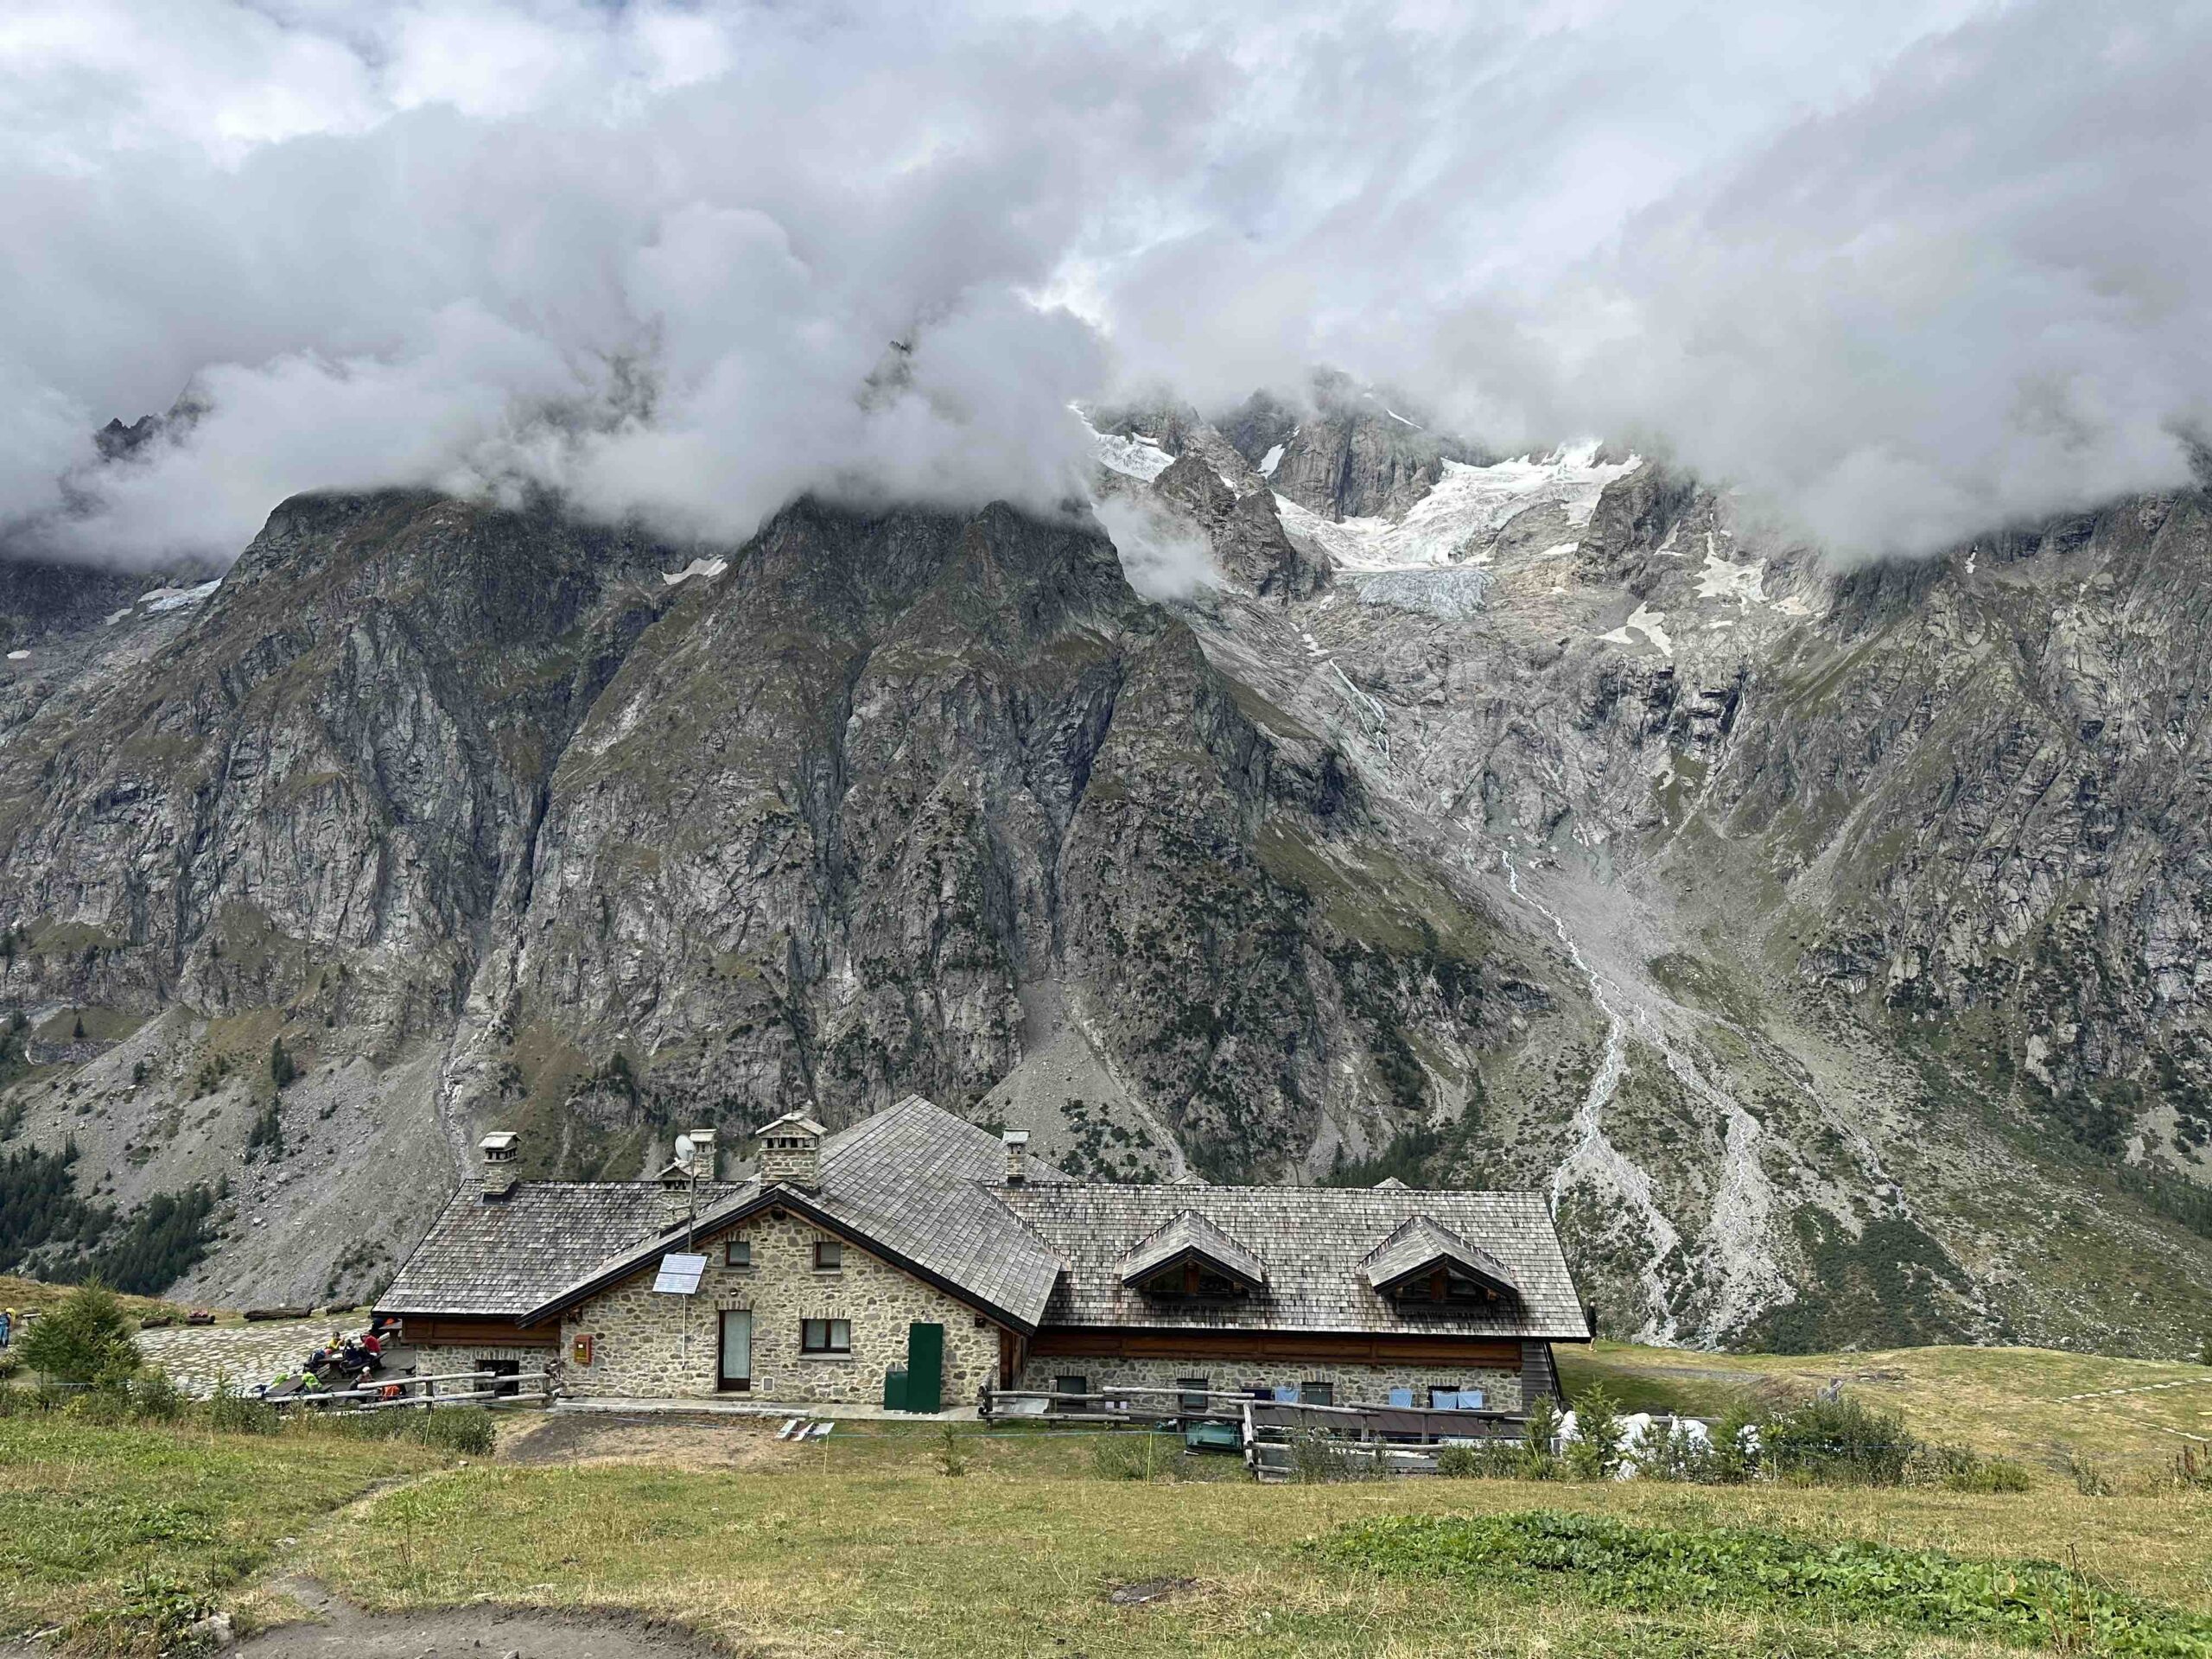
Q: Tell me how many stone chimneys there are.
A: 5